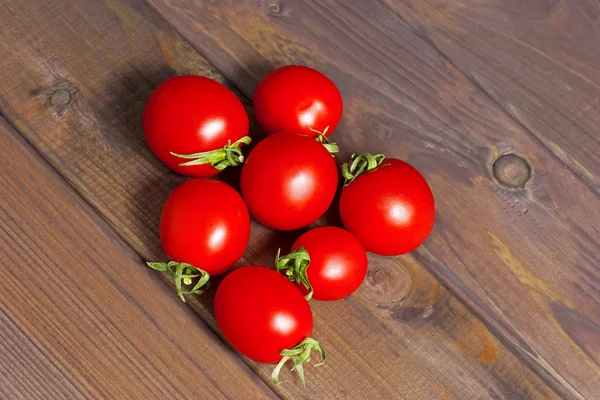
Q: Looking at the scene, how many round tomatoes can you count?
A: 7